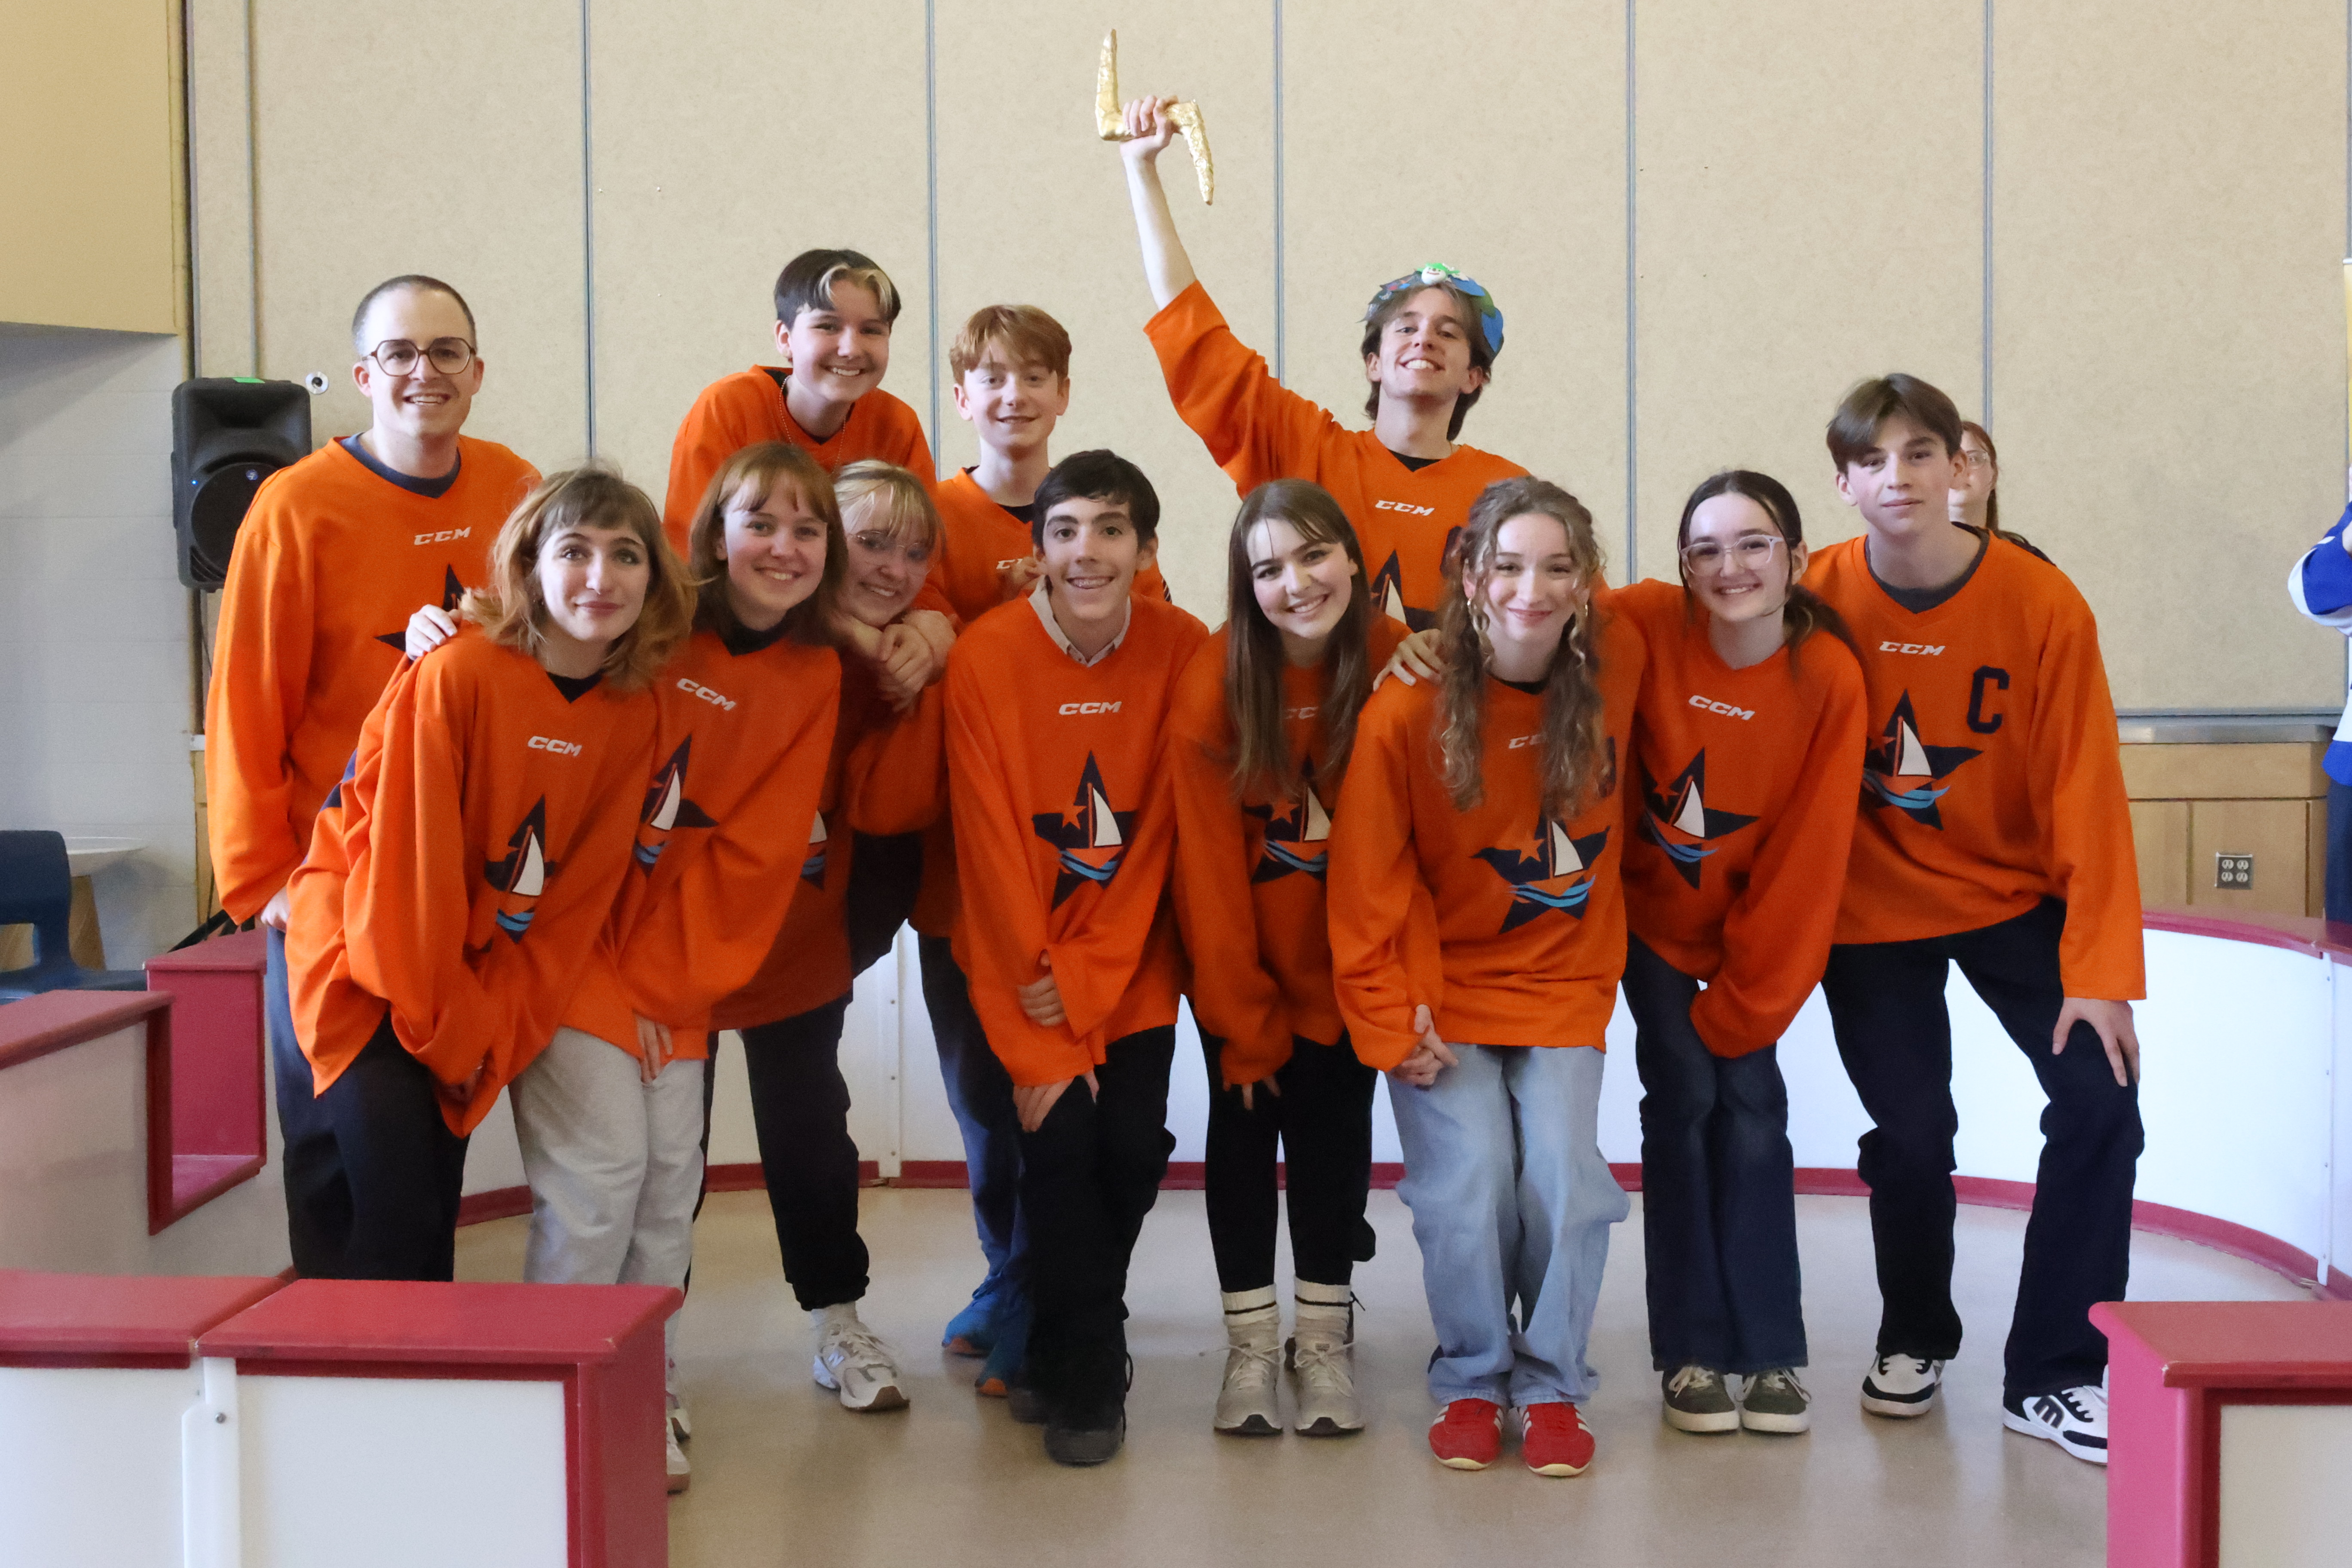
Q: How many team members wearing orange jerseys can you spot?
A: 12